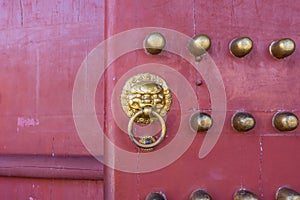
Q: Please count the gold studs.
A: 11